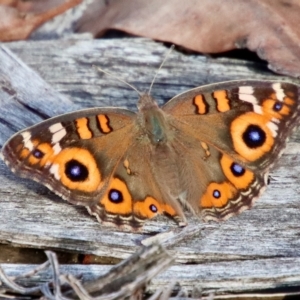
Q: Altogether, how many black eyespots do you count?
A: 8